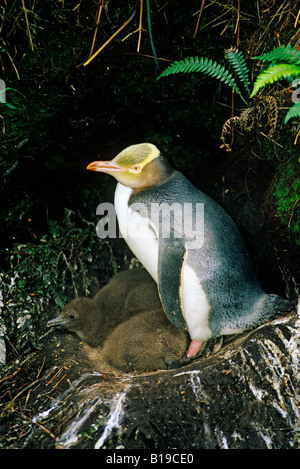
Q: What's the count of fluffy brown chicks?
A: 2